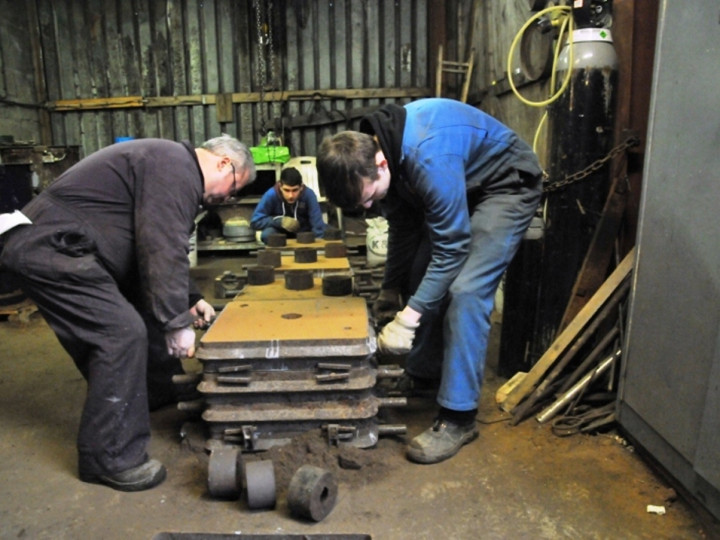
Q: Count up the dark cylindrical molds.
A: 12